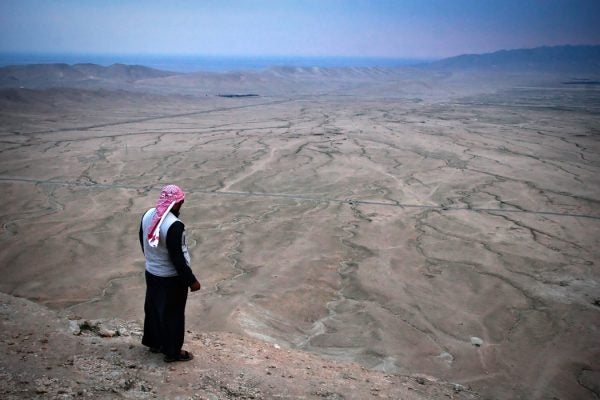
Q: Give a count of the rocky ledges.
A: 1